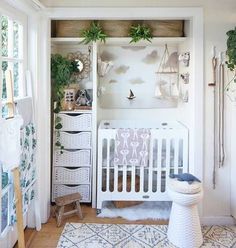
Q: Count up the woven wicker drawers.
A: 5